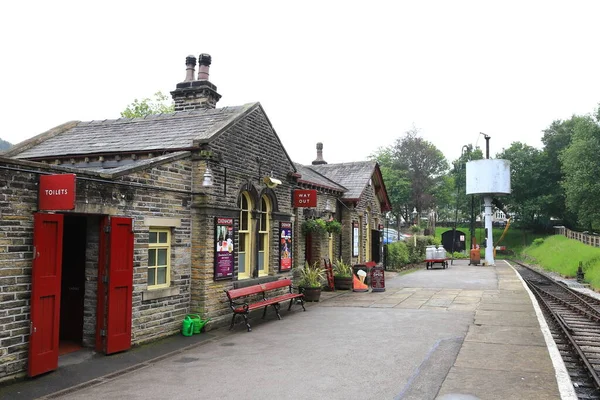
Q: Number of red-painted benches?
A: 1